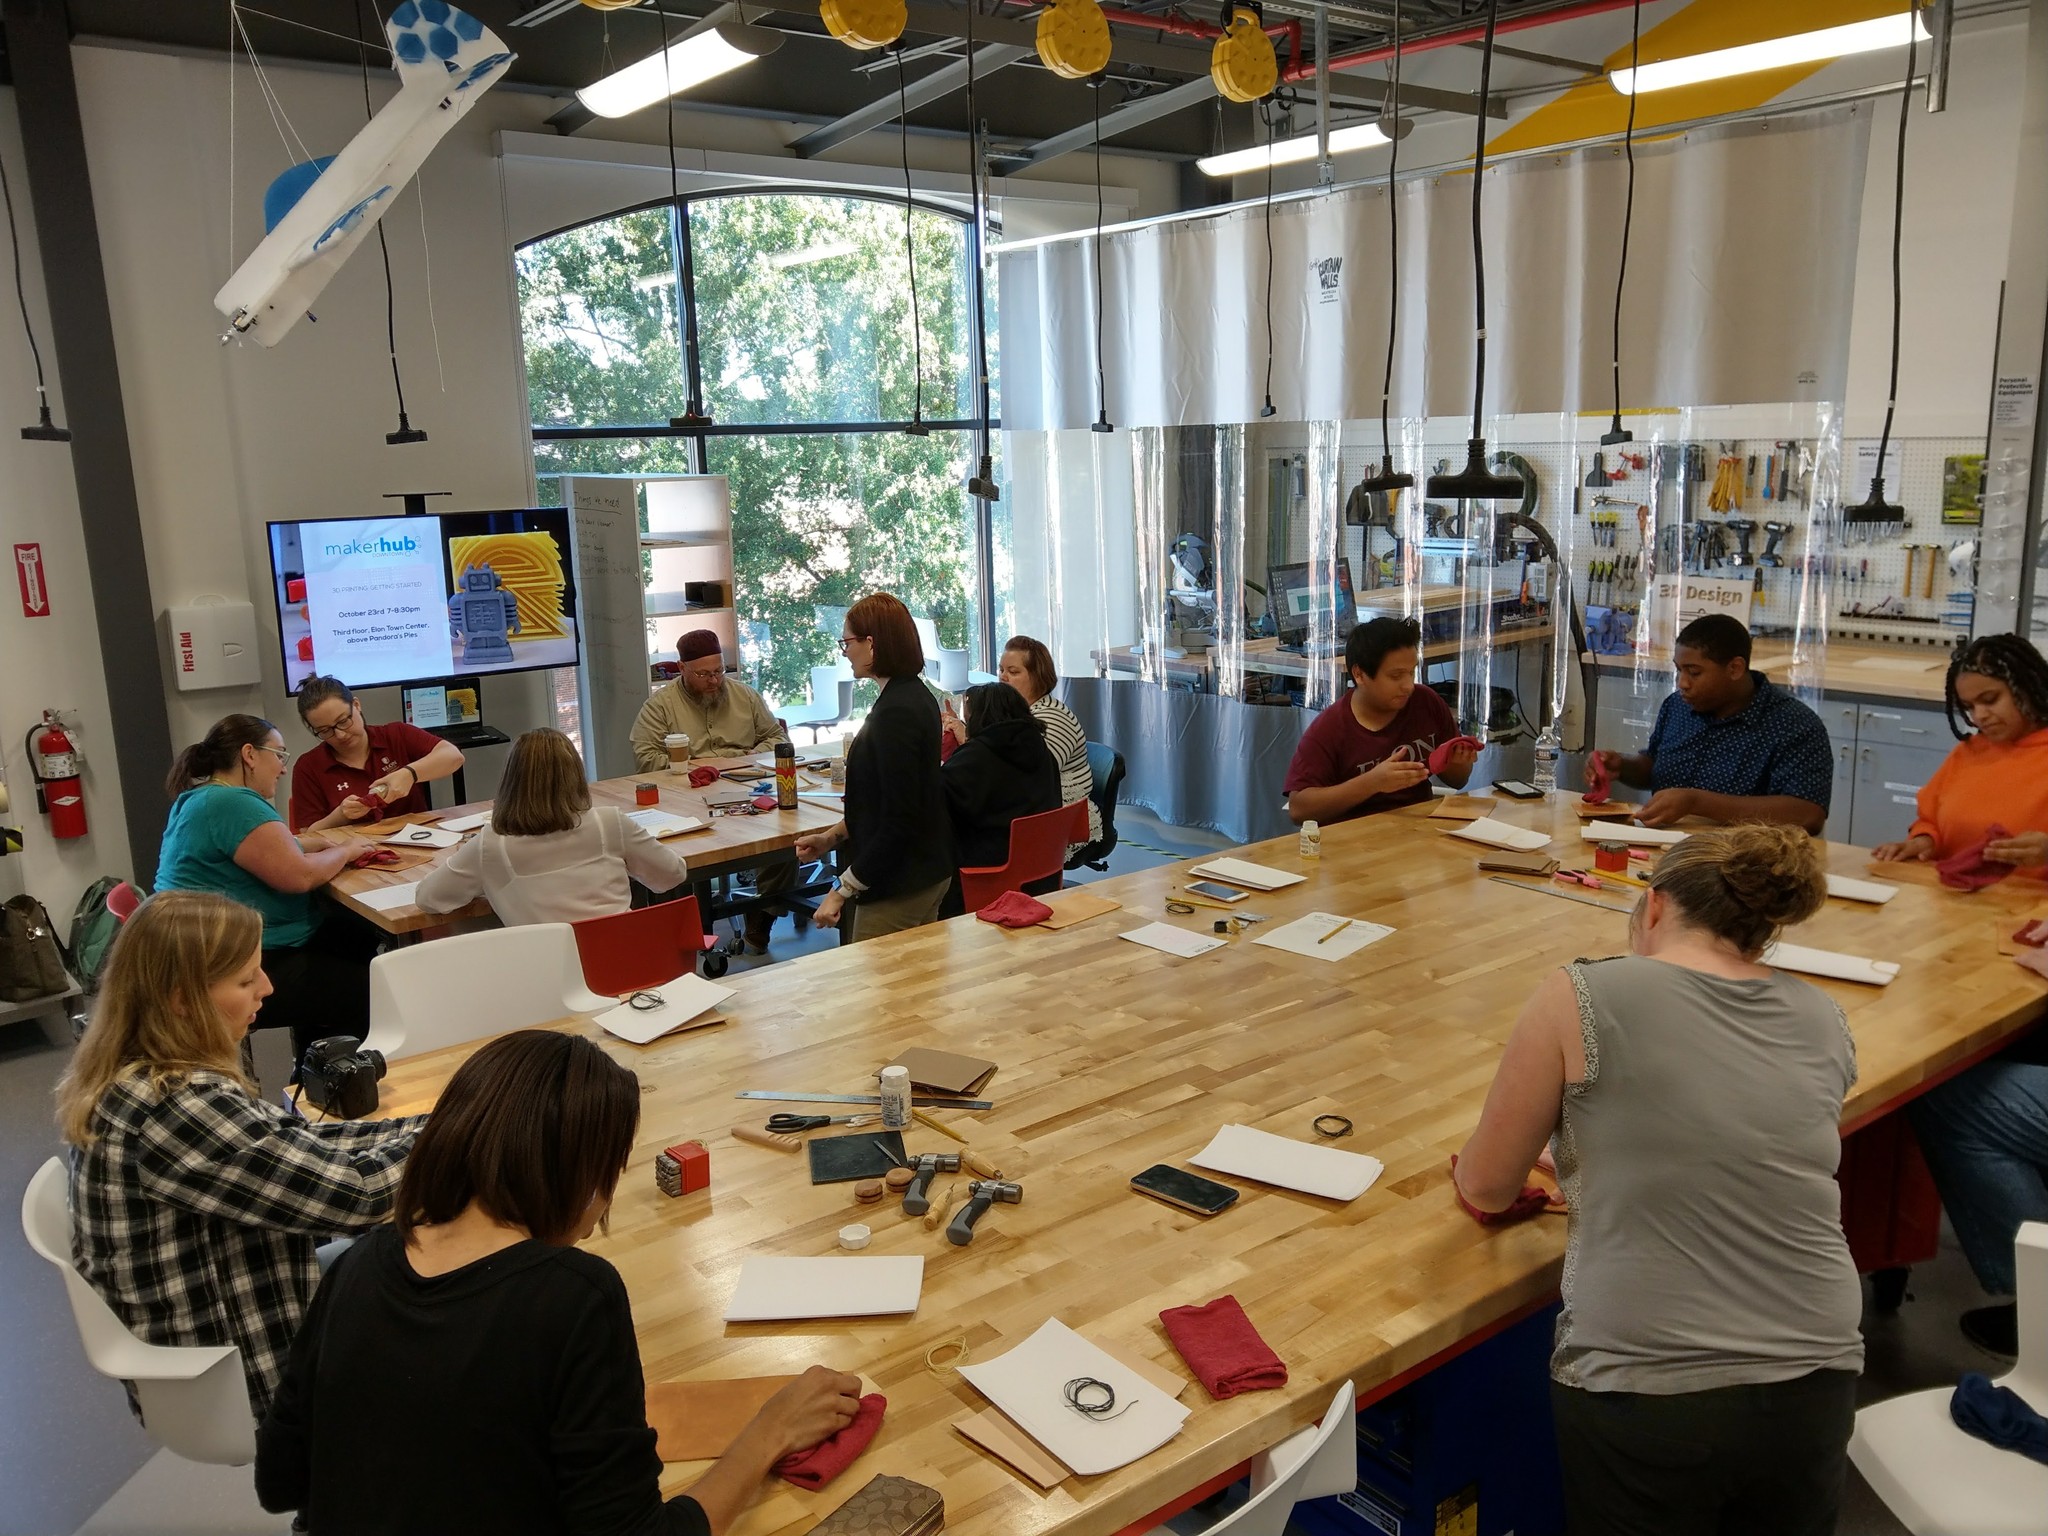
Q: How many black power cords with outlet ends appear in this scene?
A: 11